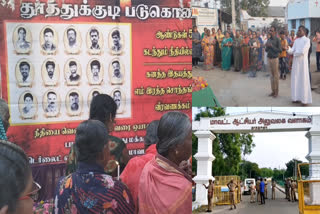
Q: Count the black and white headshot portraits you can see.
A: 15